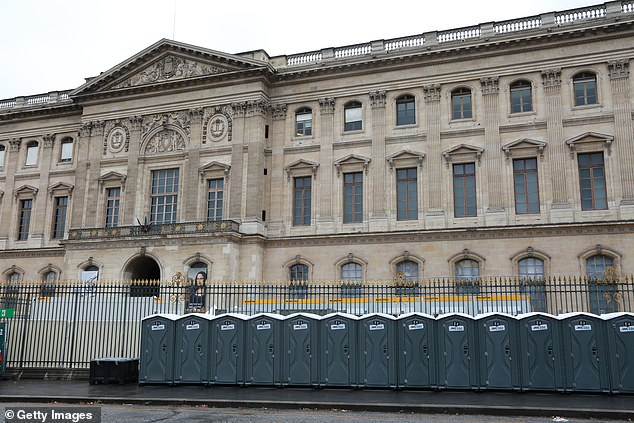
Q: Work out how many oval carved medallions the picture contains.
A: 2